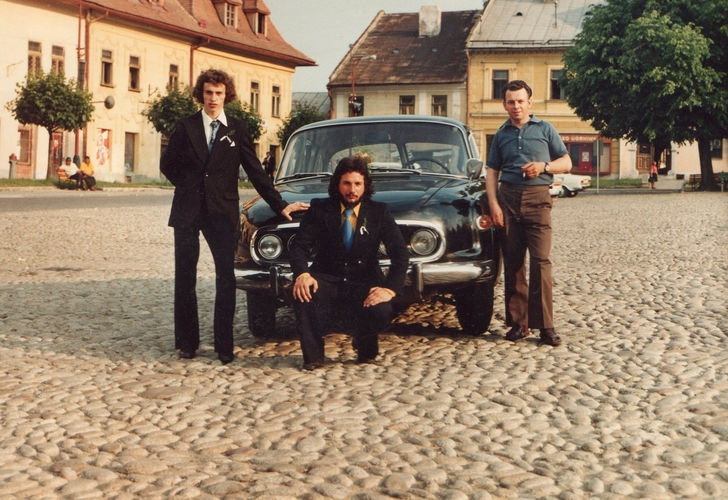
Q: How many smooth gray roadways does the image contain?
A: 1